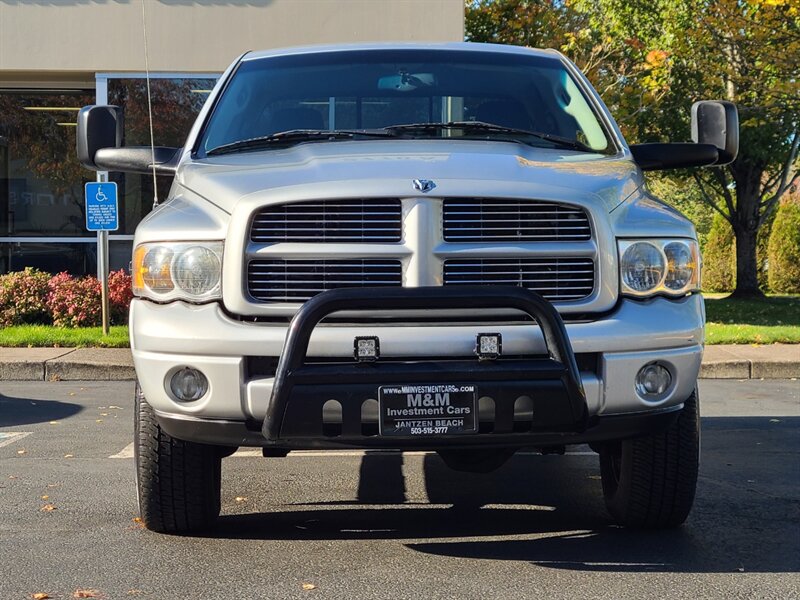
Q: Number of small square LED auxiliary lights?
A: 2